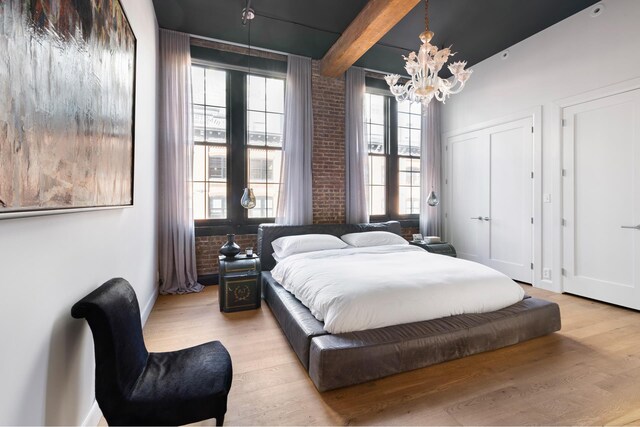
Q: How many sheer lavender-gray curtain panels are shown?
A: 4